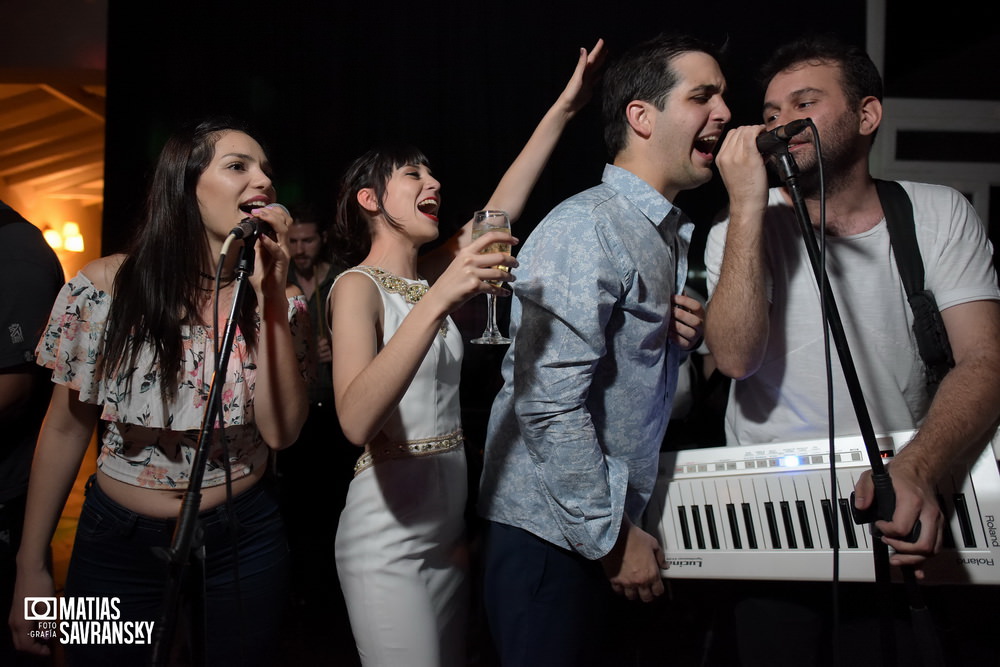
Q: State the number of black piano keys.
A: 12